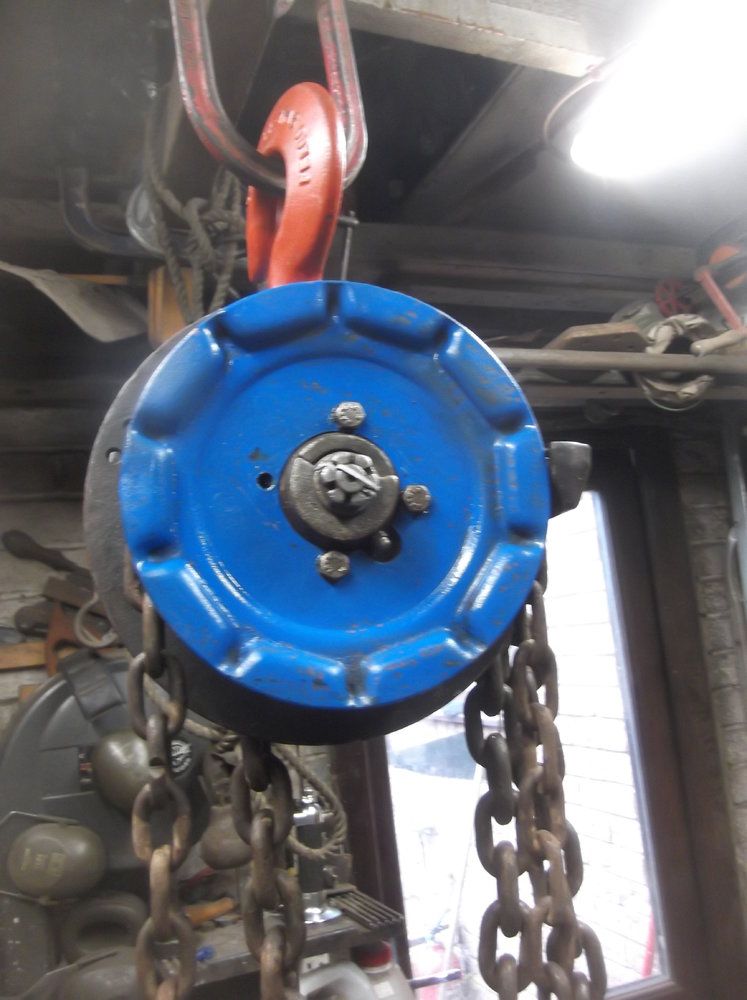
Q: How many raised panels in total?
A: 10